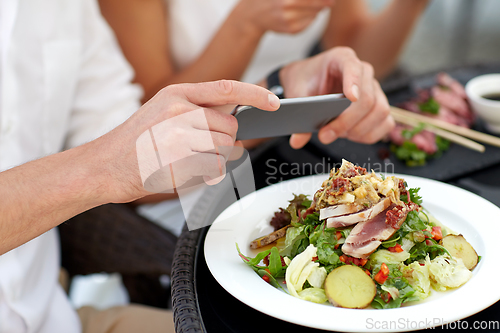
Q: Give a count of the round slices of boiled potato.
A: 2